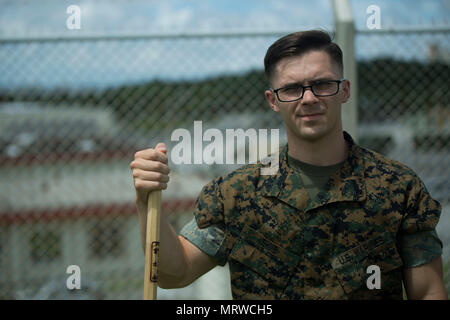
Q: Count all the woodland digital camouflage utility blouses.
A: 1